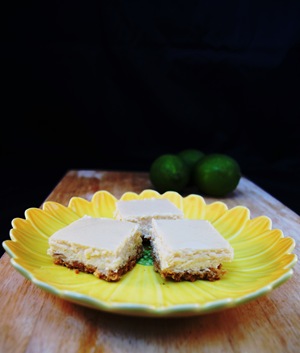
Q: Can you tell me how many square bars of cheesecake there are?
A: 3